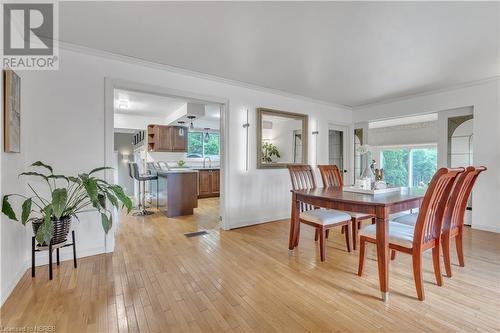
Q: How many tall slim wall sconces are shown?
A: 2